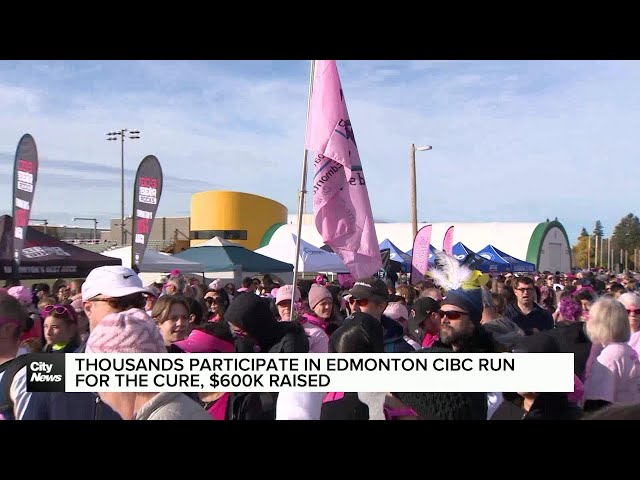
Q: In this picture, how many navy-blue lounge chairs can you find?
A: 0